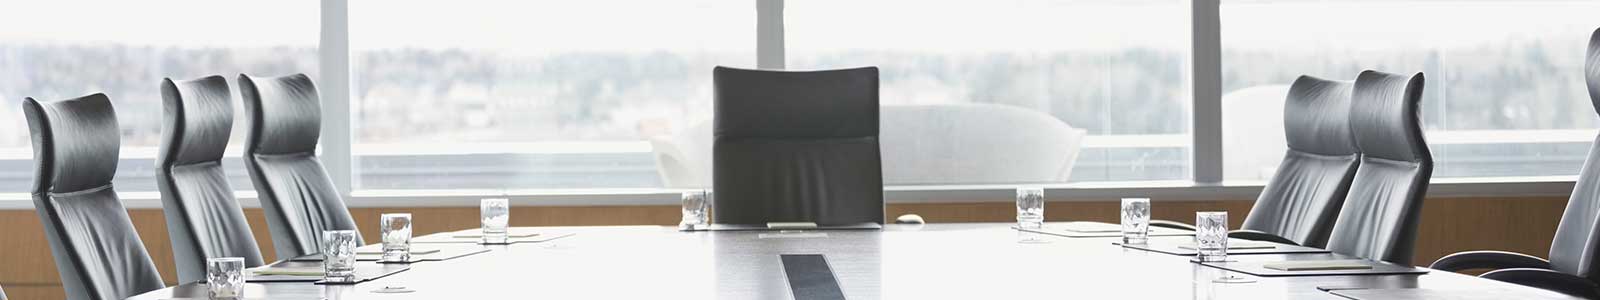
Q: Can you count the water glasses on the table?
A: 8